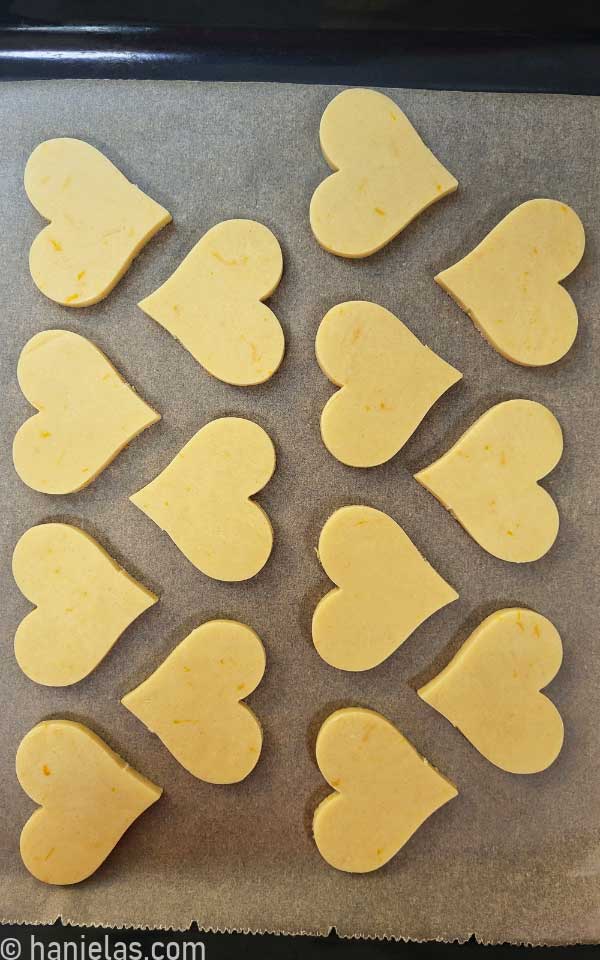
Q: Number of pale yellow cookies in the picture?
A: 14